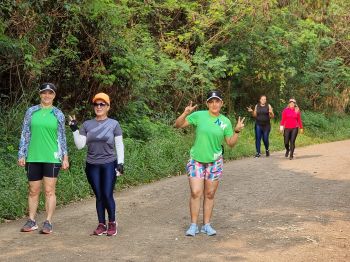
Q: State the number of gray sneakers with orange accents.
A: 2